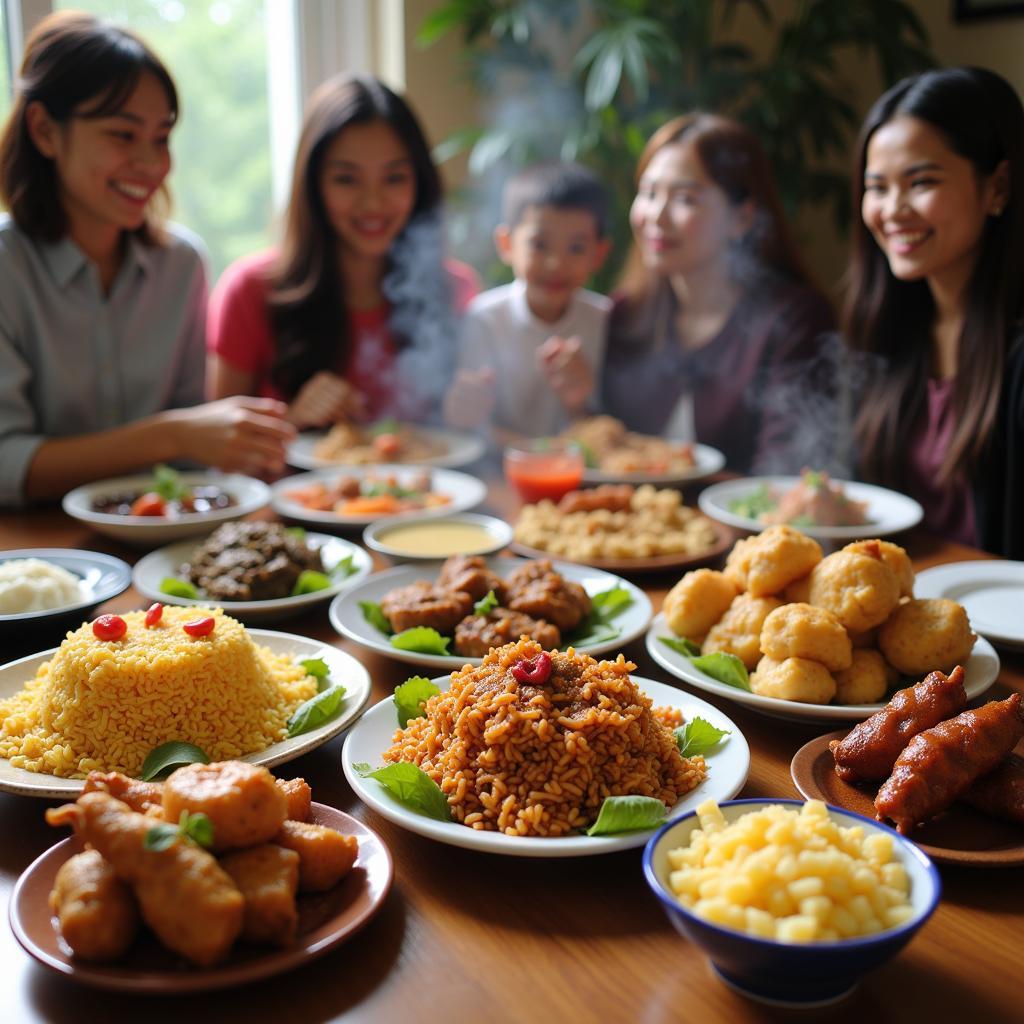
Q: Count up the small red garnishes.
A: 4